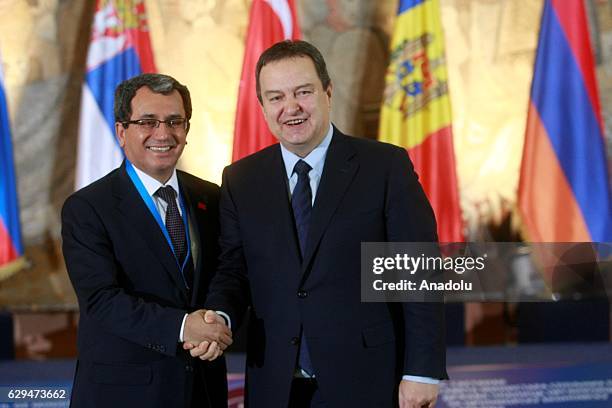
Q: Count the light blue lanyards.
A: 1